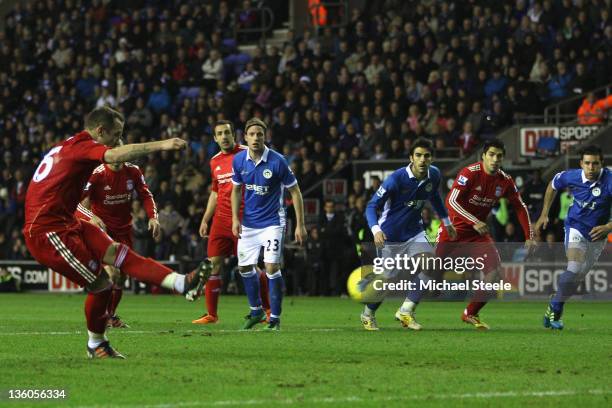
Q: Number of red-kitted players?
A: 4